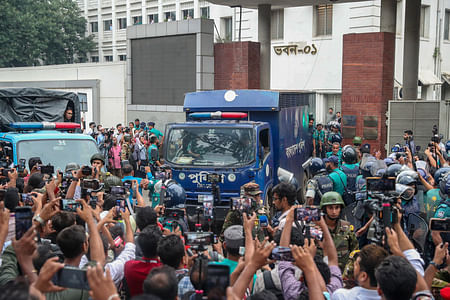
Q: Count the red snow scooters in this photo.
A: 0